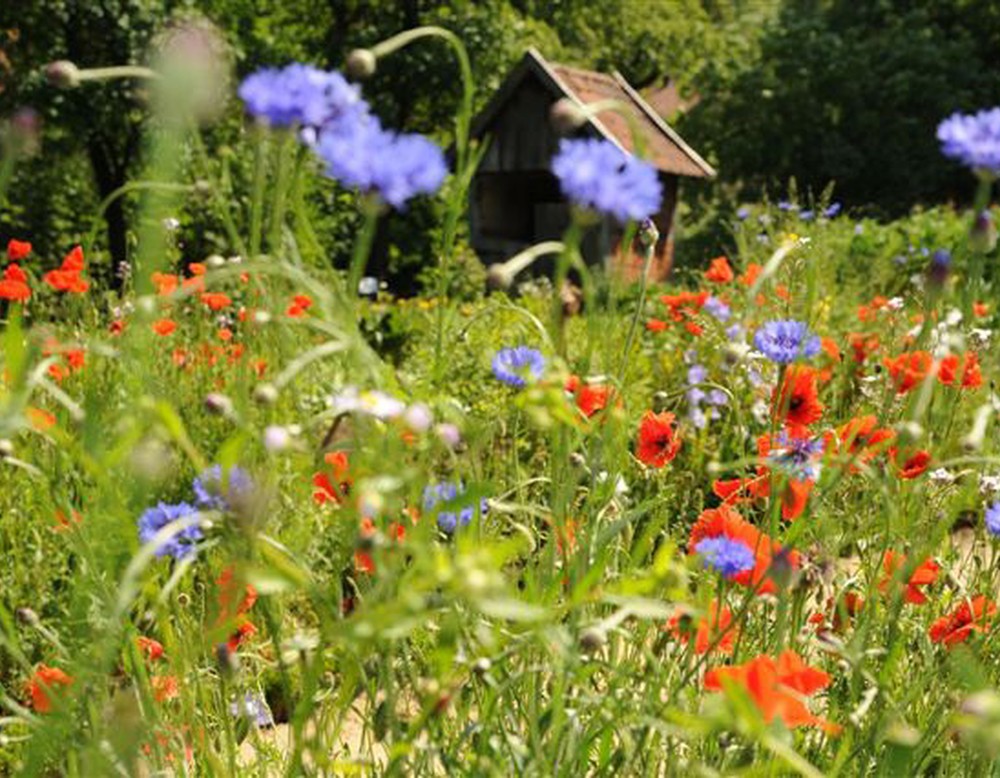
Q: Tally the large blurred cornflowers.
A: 4